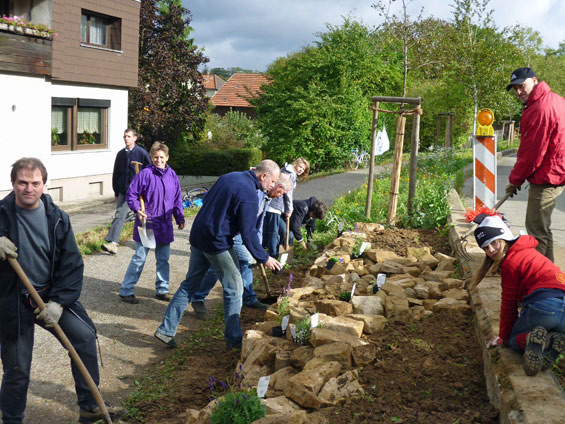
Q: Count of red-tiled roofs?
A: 2